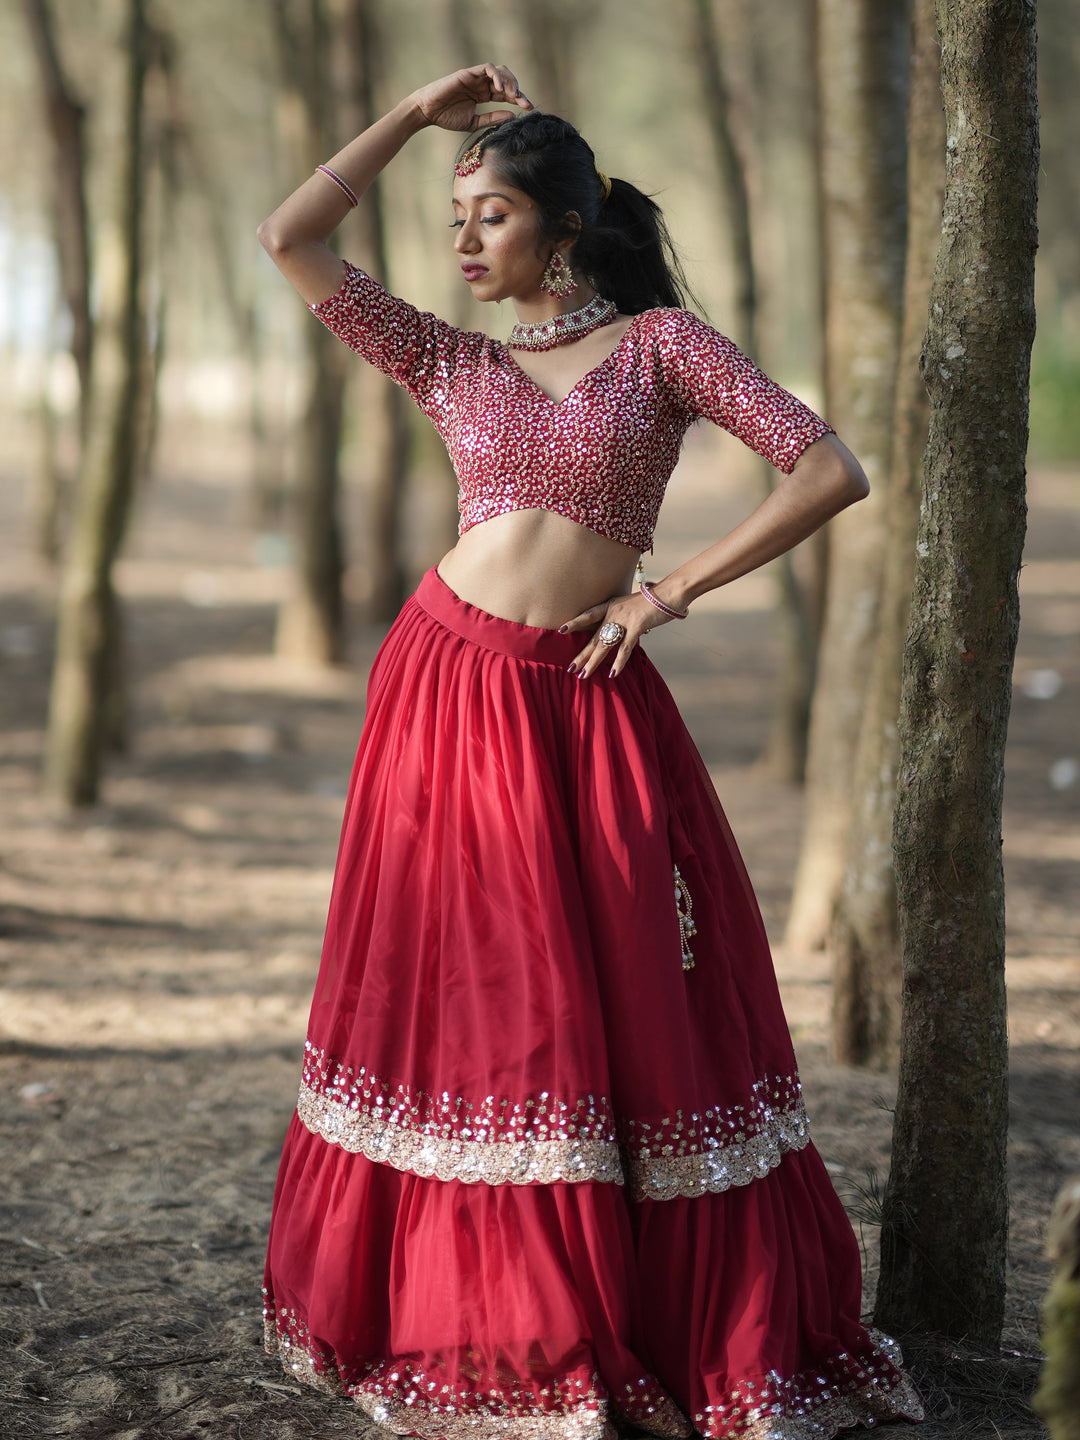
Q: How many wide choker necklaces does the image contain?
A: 1